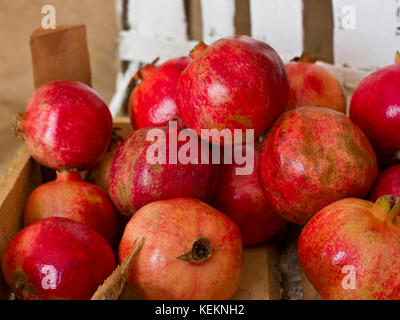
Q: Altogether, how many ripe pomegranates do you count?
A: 13